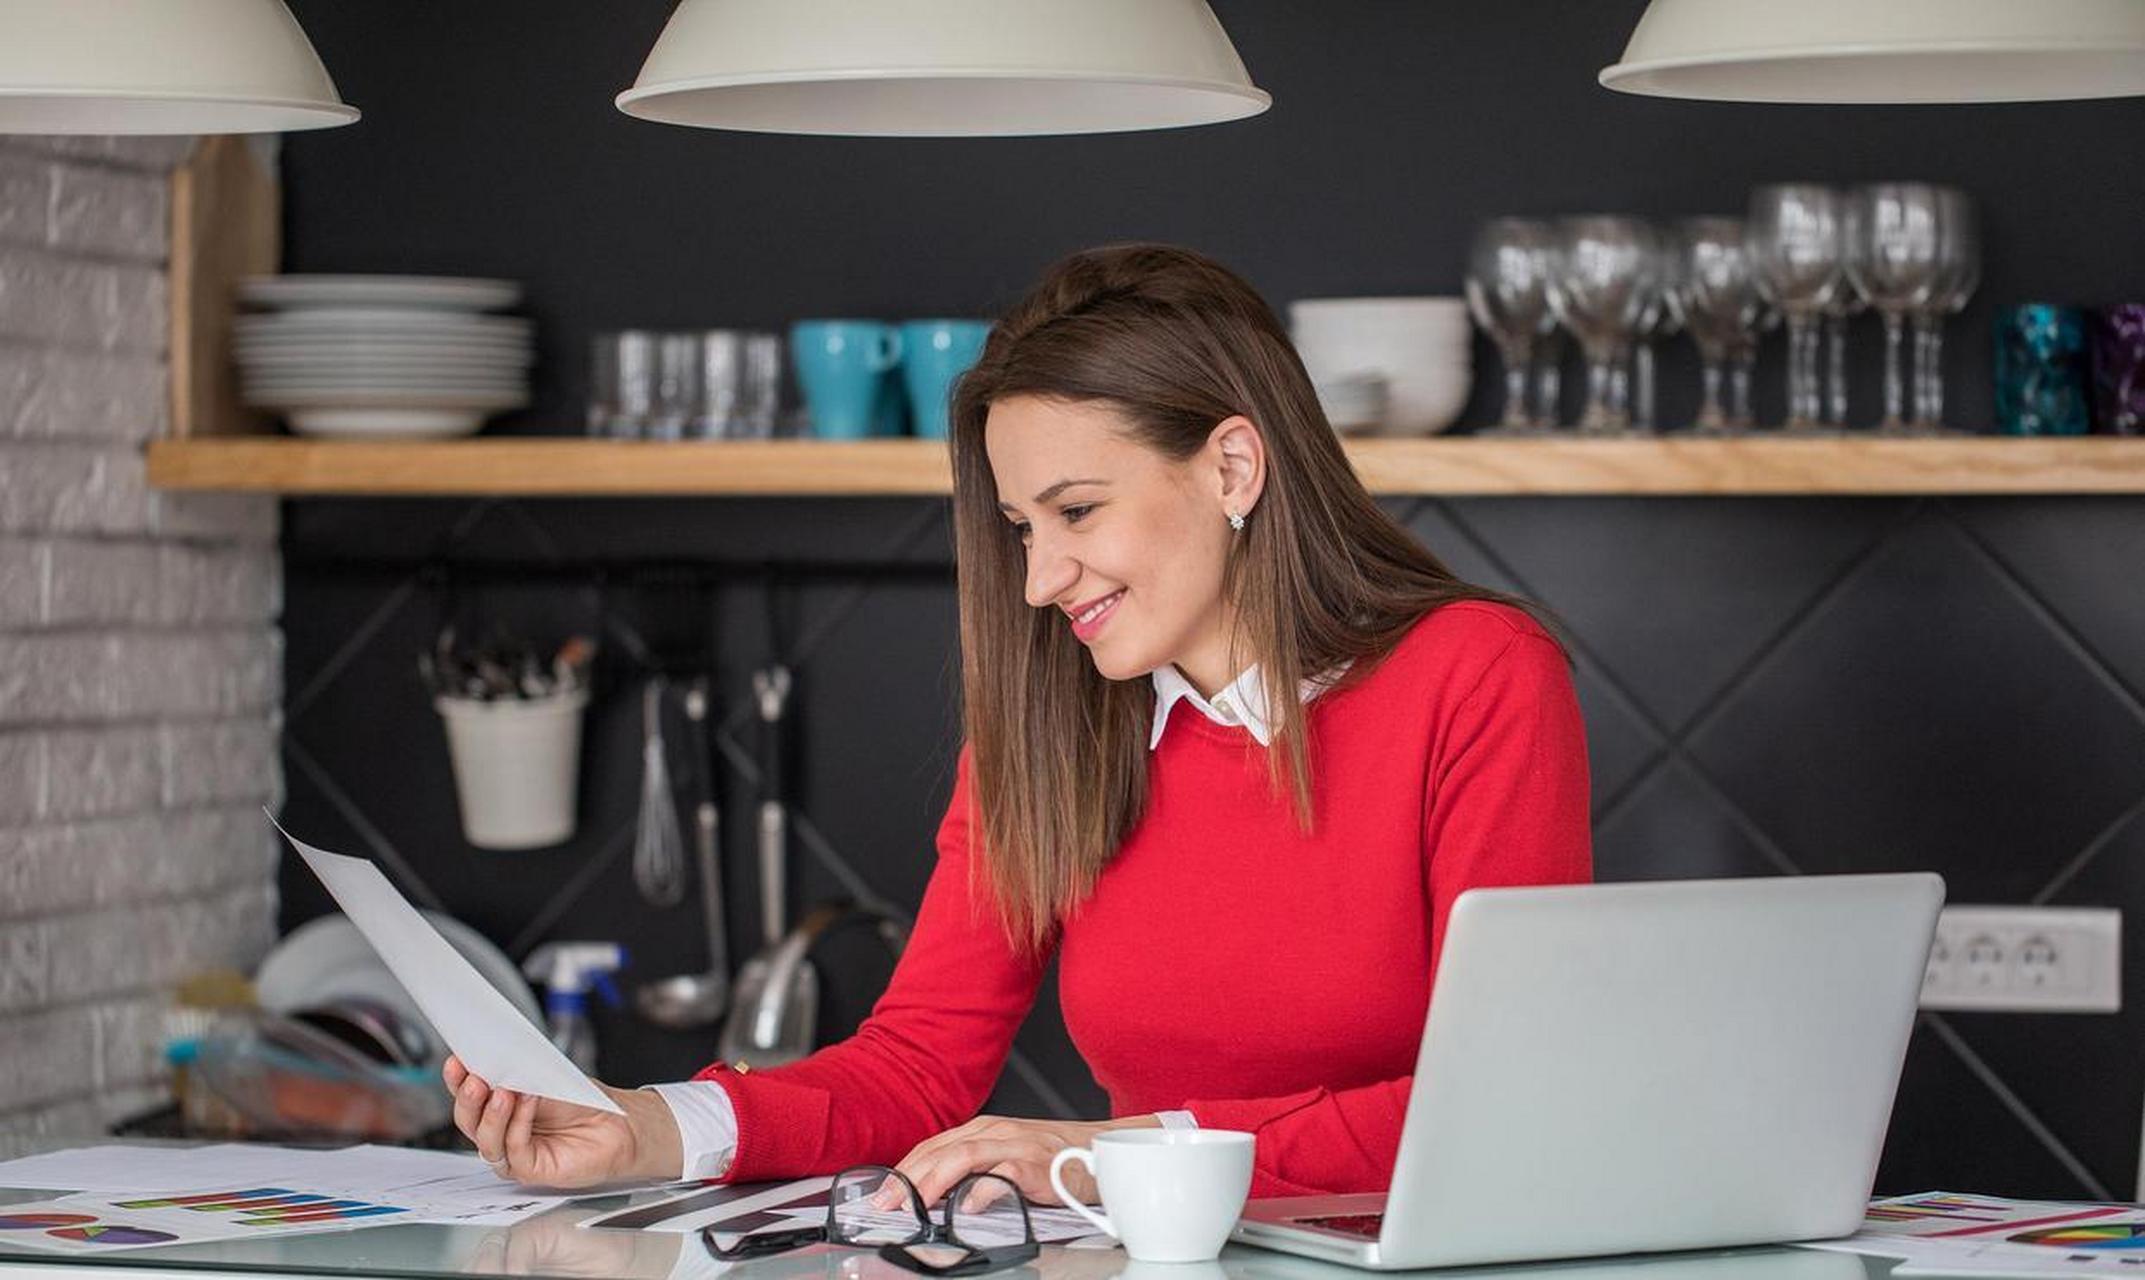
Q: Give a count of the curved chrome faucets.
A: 1